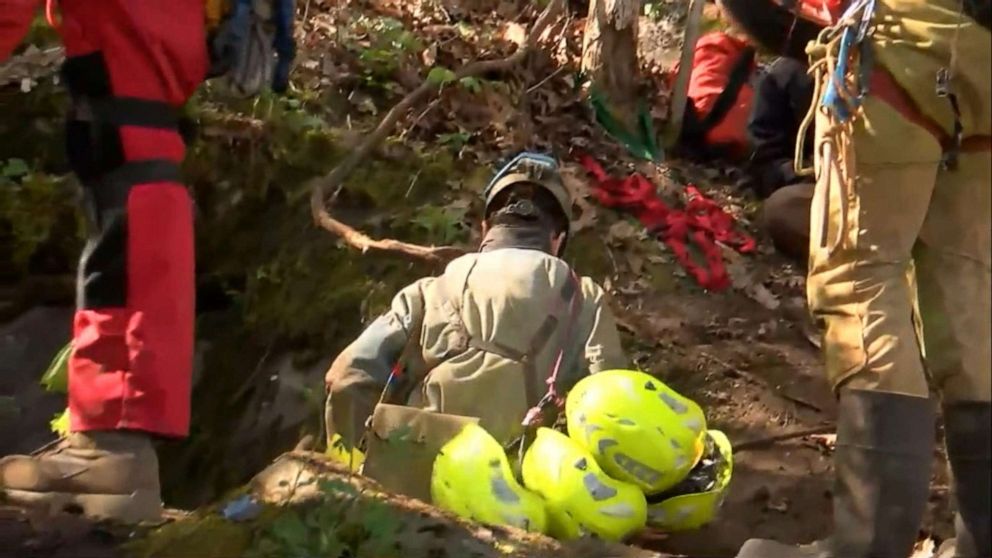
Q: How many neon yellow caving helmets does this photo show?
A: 4